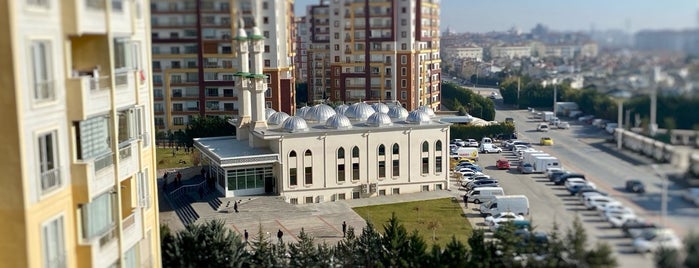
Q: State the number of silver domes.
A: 13